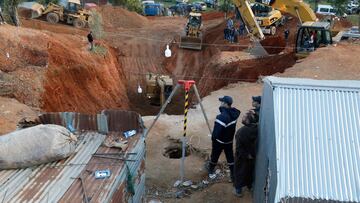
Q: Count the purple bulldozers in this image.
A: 0